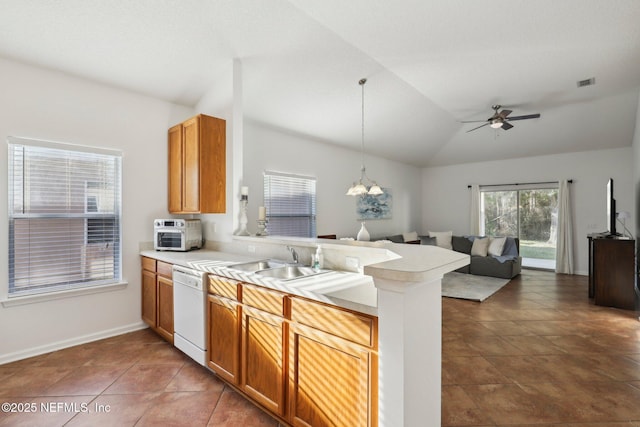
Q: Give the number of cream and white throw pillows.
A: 4